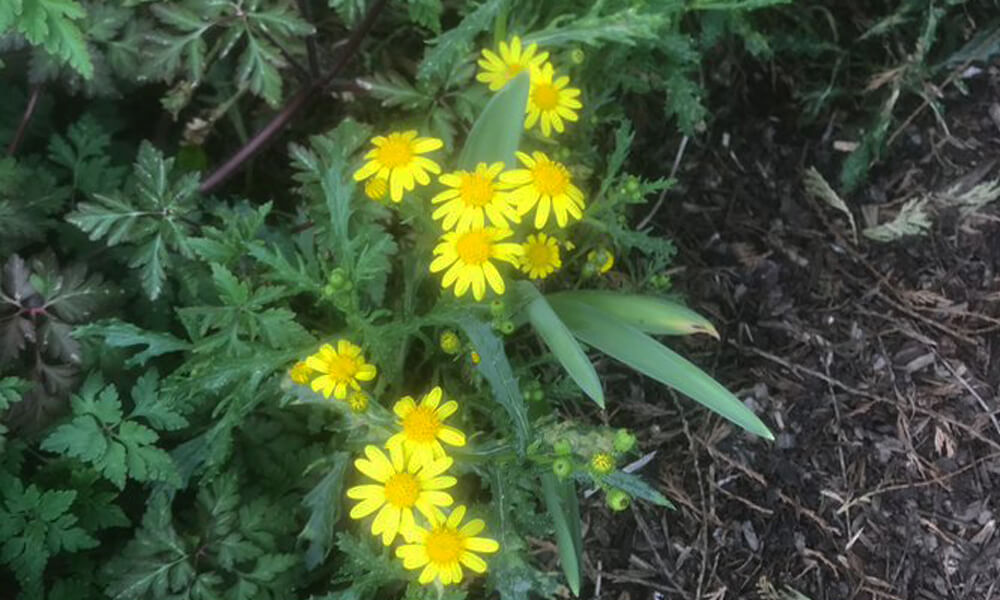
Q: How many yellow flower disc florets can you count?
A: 11